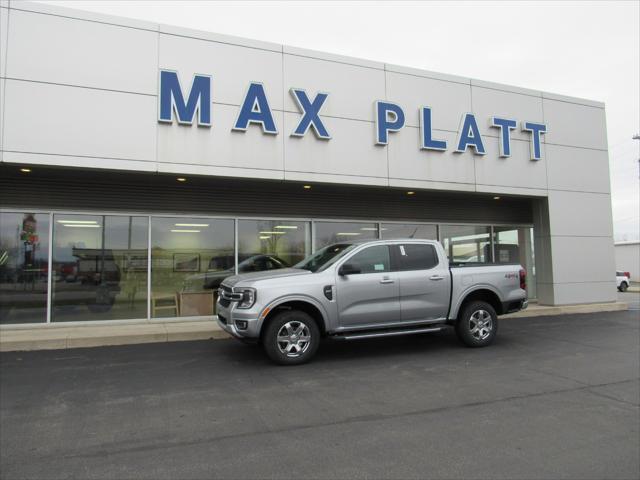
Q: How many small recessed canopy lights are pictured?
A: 5